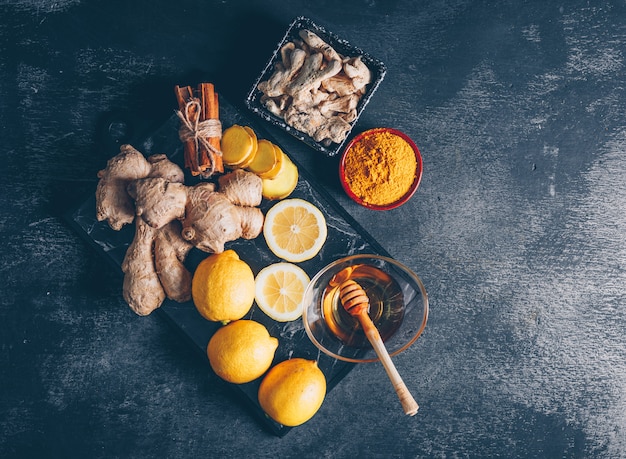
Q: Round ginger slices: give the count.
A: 5